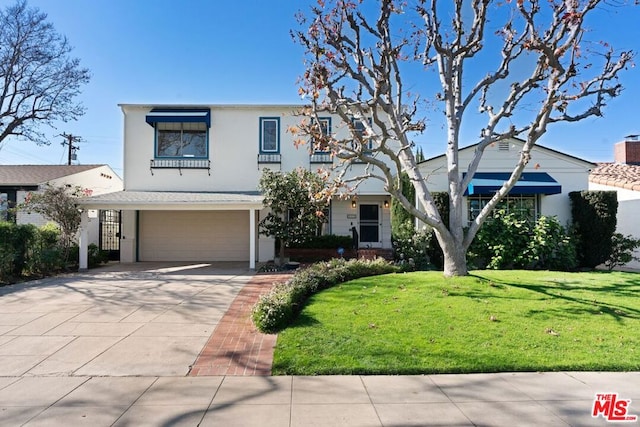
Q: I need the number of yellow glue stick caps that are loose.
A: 0